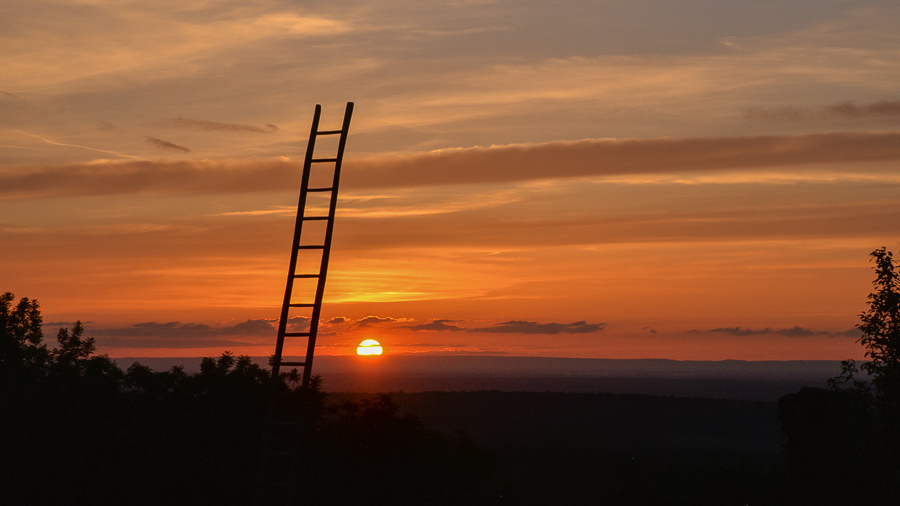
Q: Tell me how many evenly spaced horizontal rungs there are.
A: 9